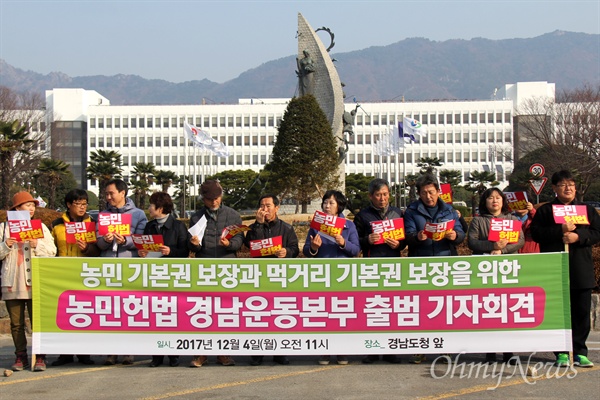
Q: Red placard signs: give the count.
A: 13